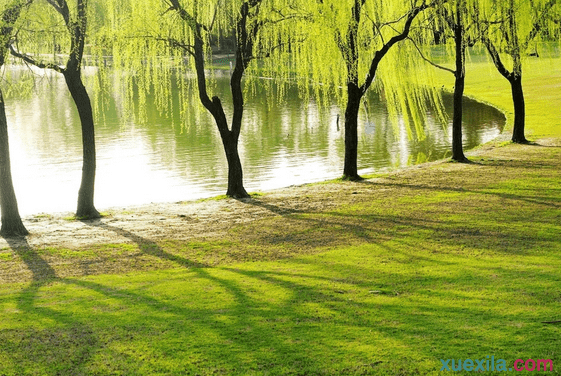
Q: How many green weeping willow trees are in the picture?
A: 6